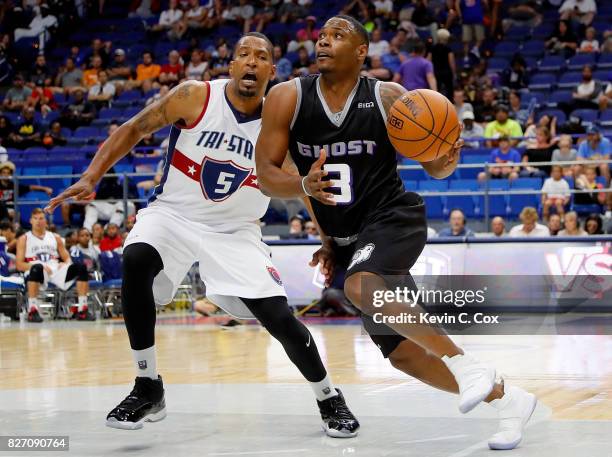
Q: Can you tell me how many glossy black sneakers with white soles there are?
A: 2